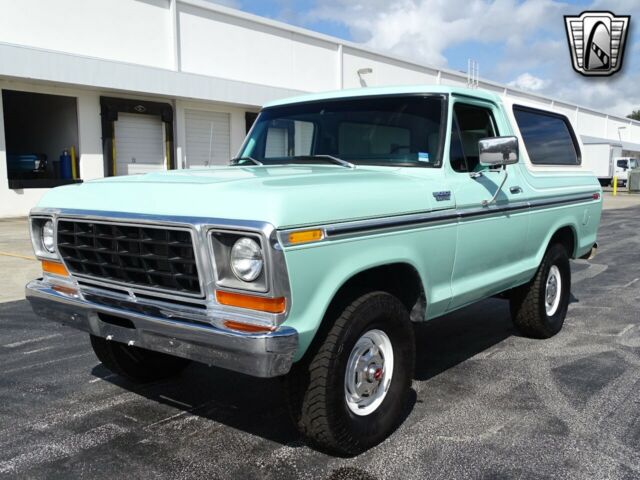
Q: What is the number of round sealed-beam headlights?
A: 2